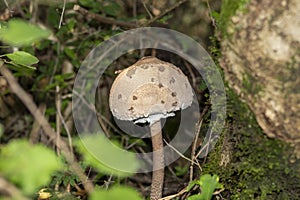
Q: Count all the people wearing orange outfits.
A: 0